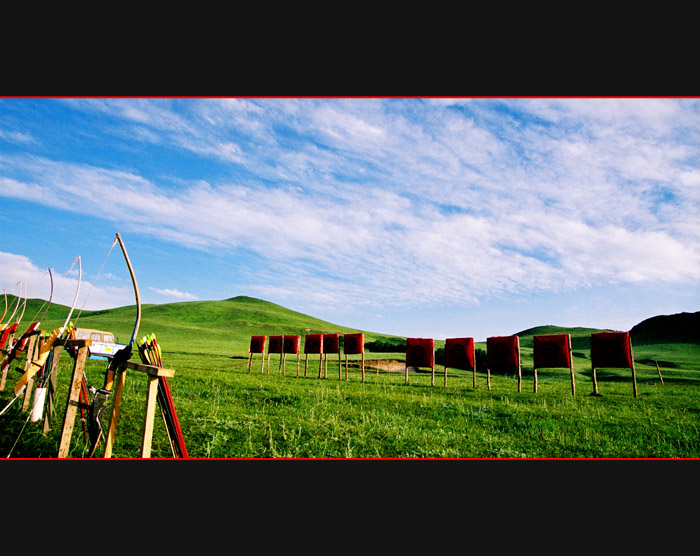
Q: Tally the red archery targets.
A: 11